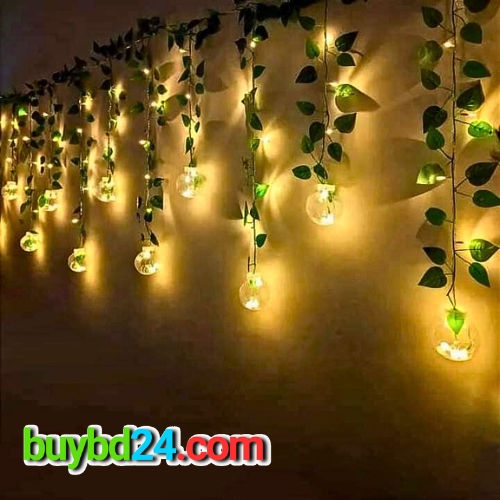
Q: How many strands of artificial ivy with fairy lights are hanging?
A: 10